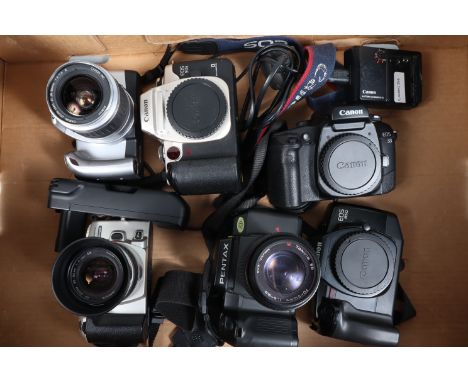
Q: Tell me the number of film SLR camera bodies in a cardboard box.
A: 6